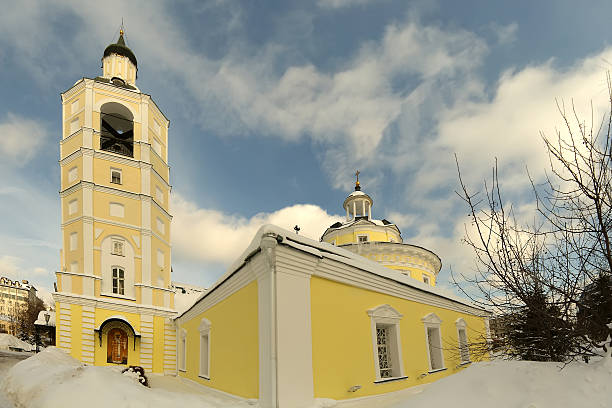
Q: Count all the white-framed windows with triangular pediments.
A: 5